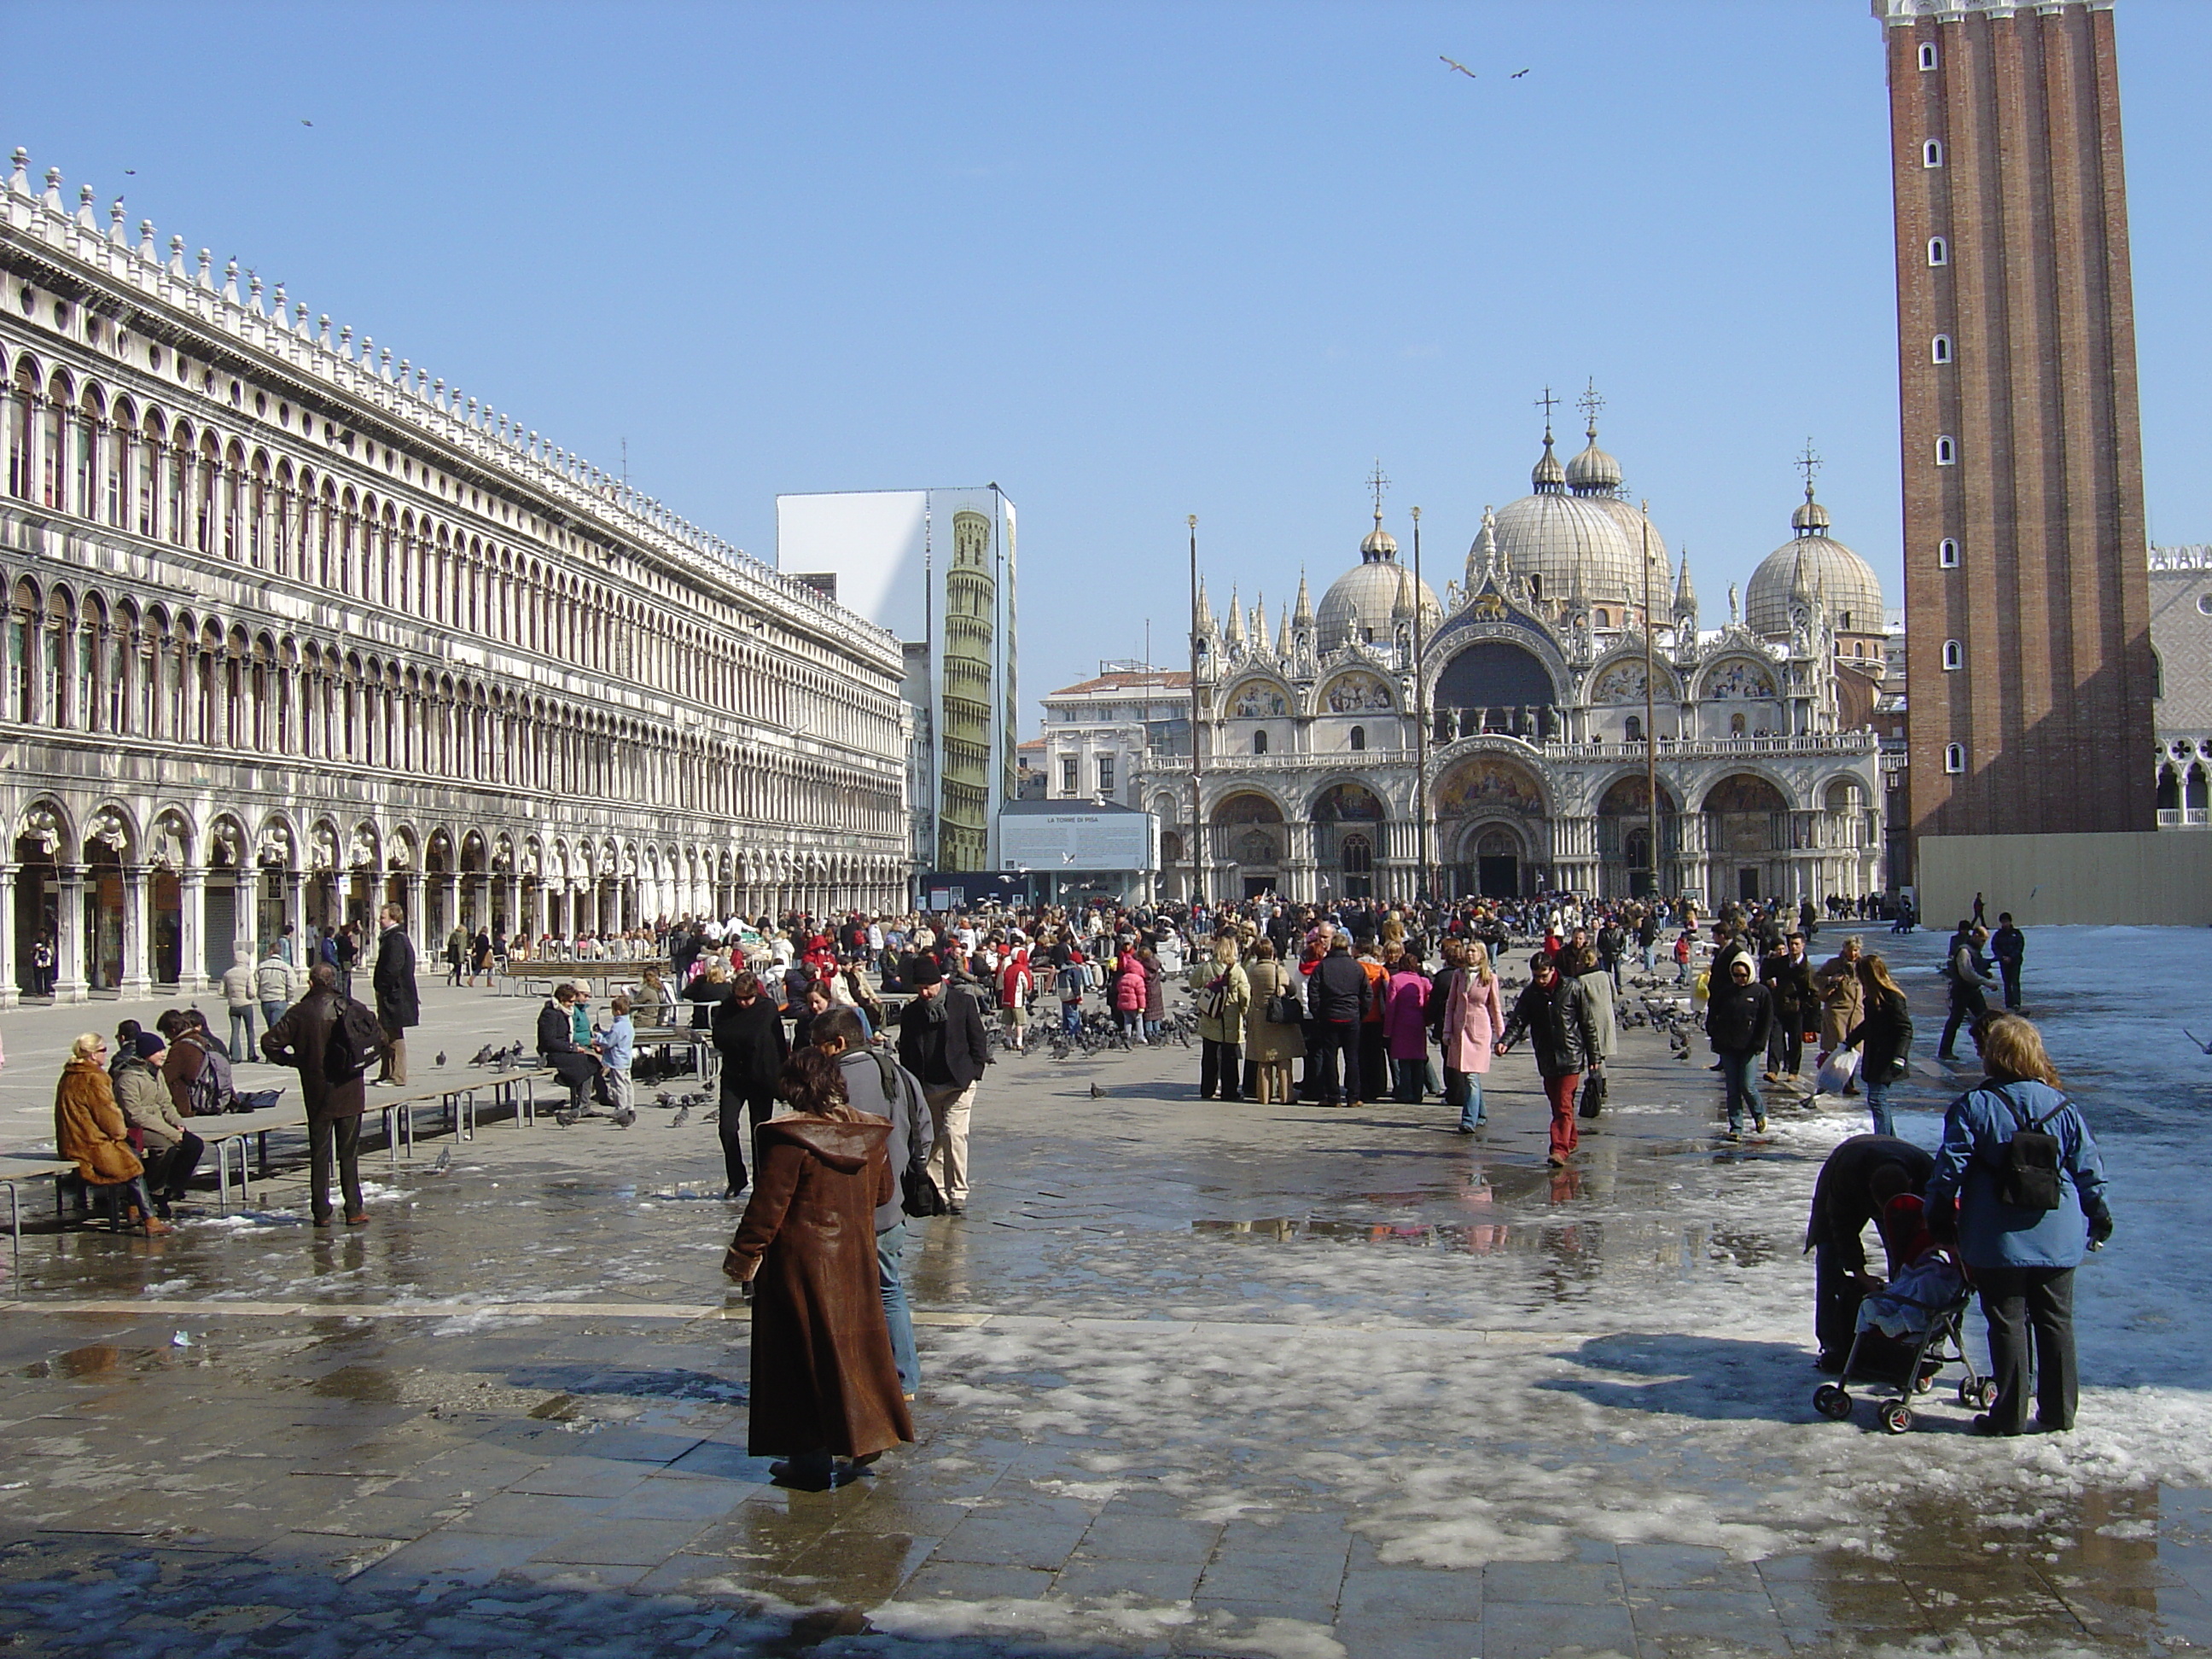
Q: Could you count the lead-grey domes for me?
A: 4